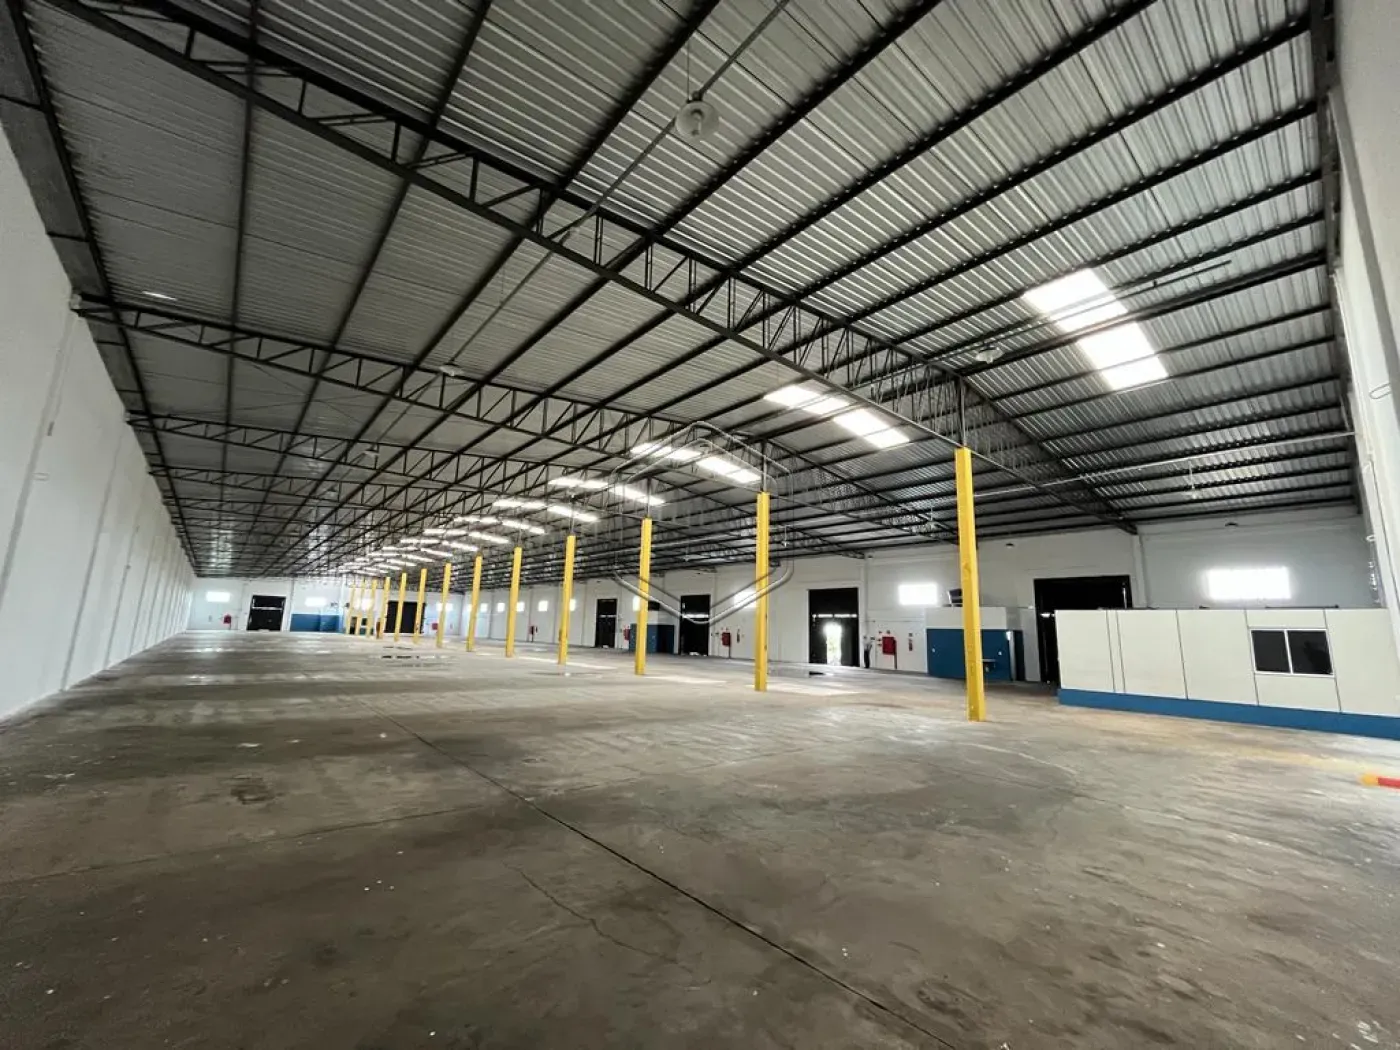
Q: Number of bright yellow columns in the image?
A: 13